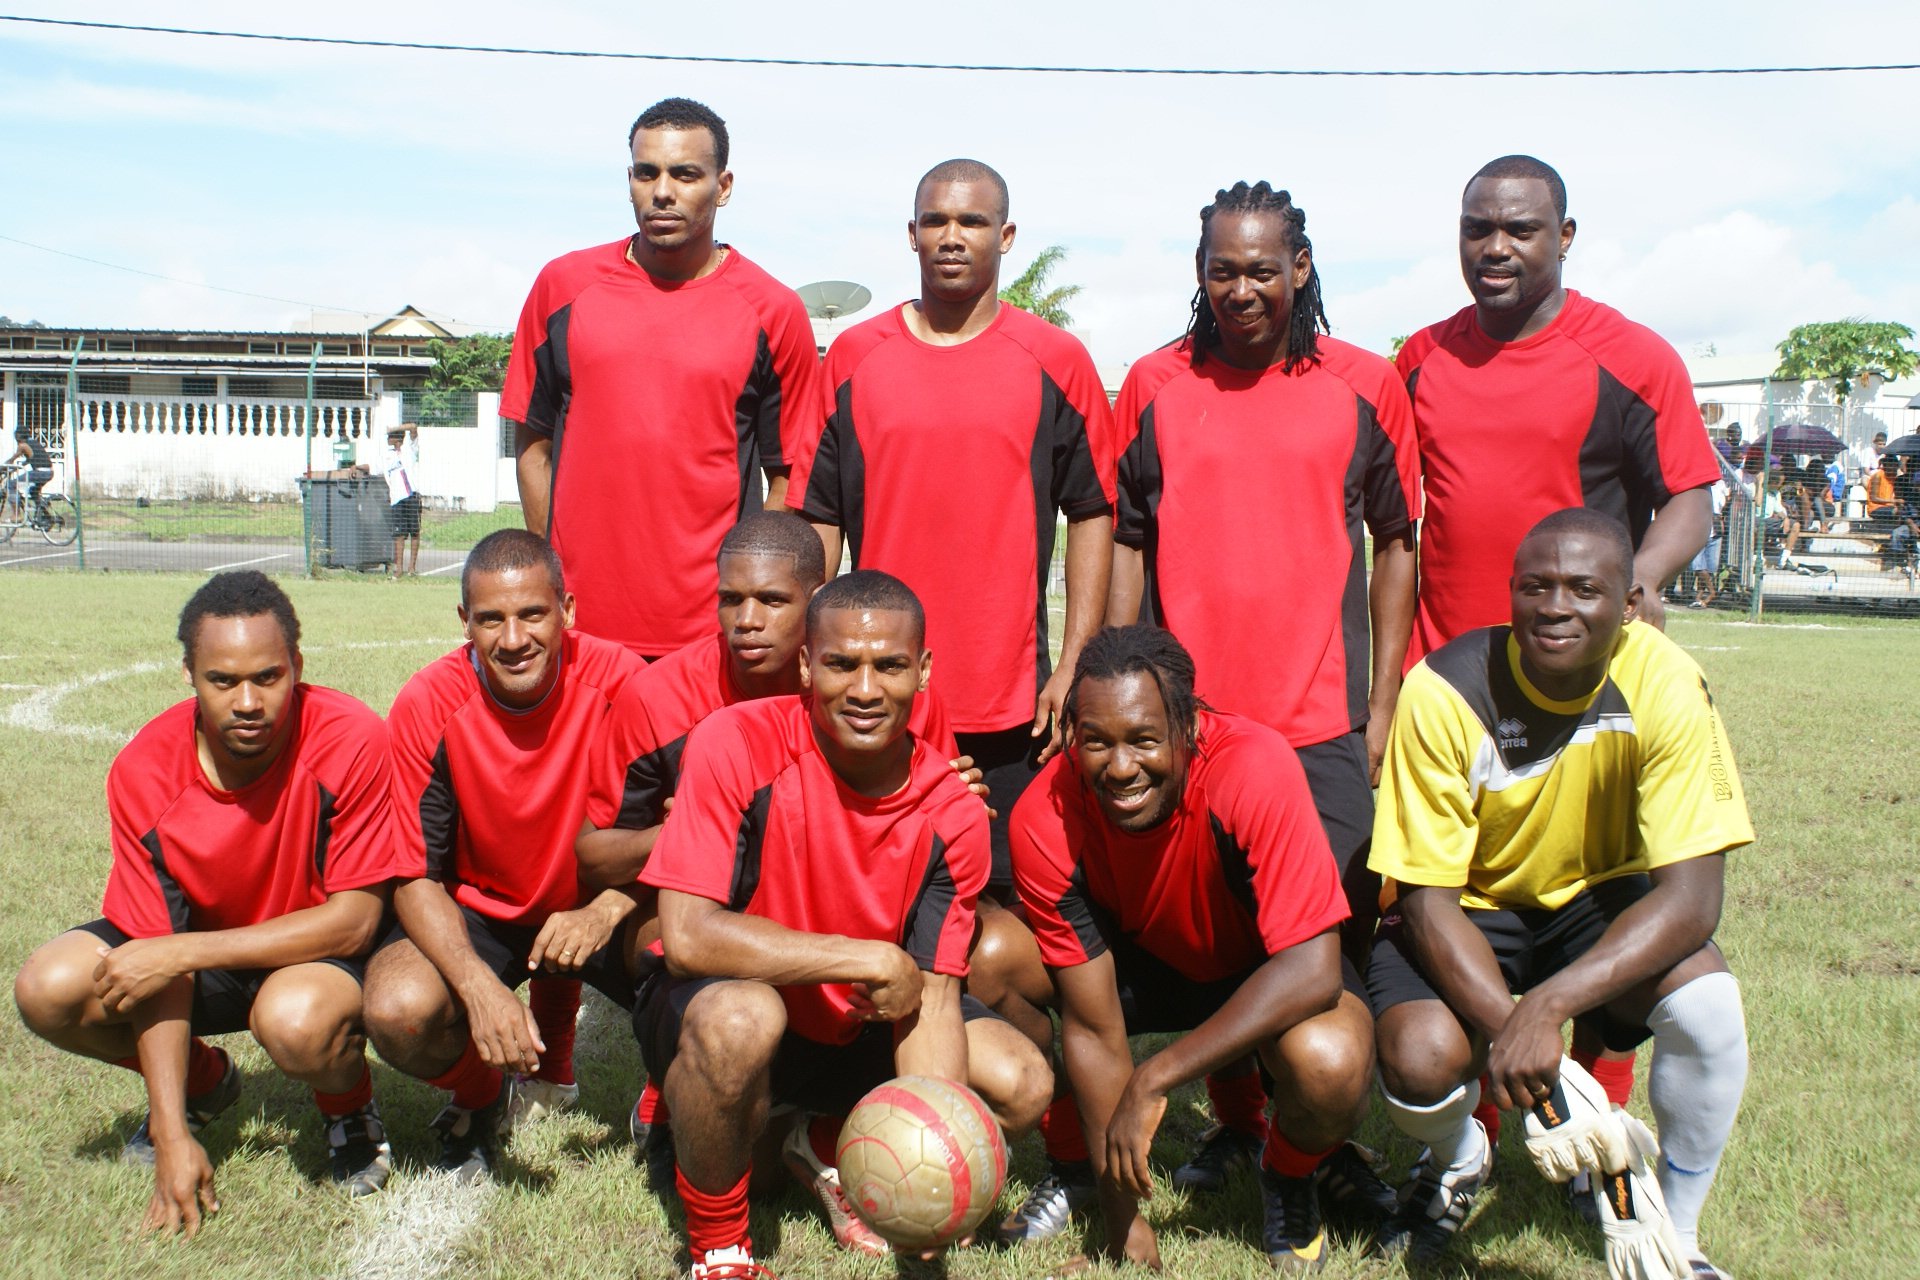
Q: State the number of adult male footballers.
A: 10